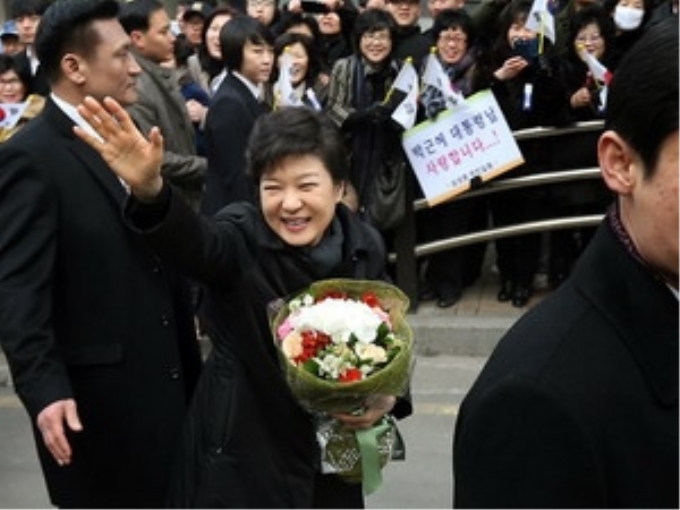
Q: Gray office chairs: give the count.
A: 0